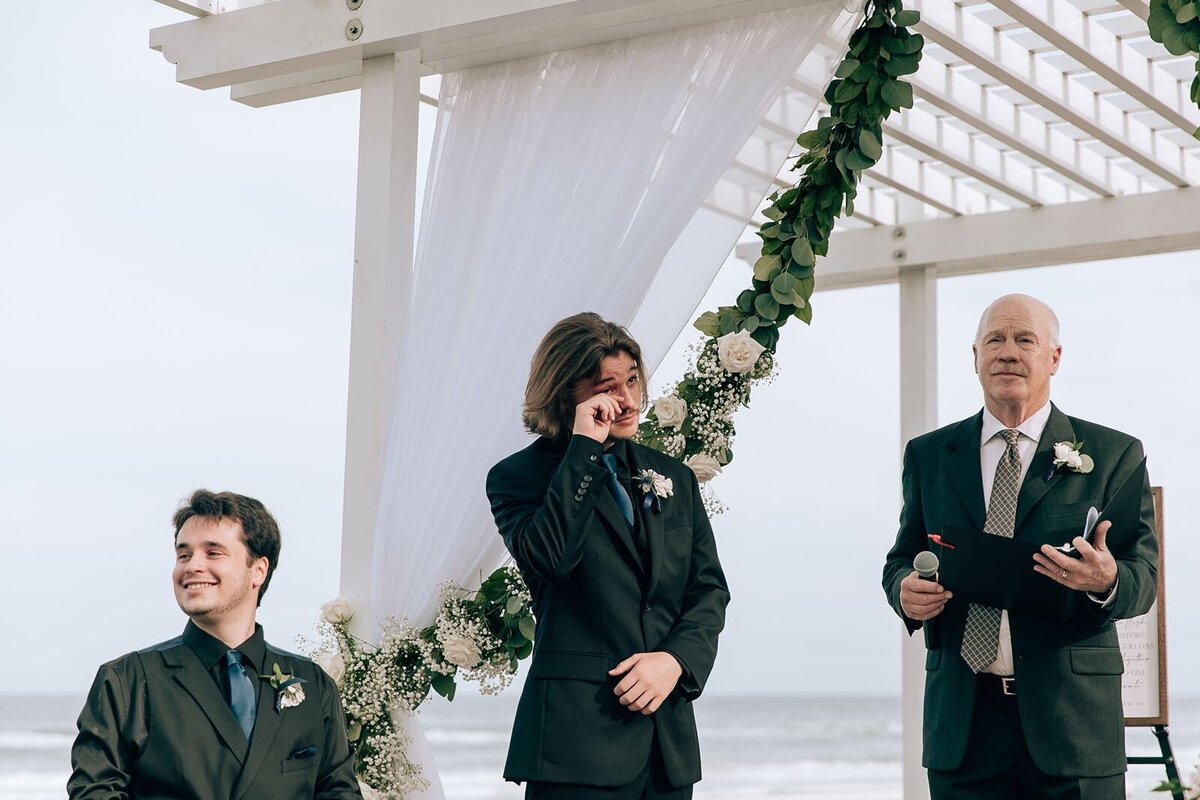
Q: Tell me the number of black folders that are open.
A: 1